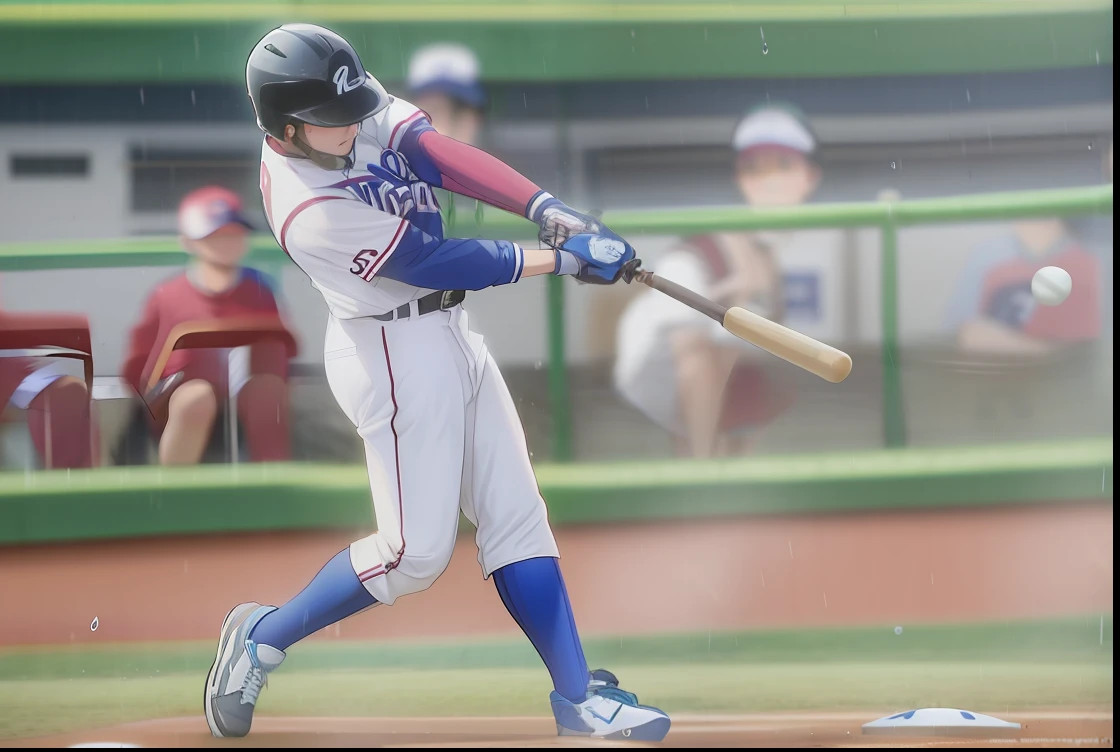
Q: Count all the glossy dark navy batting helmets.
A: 1